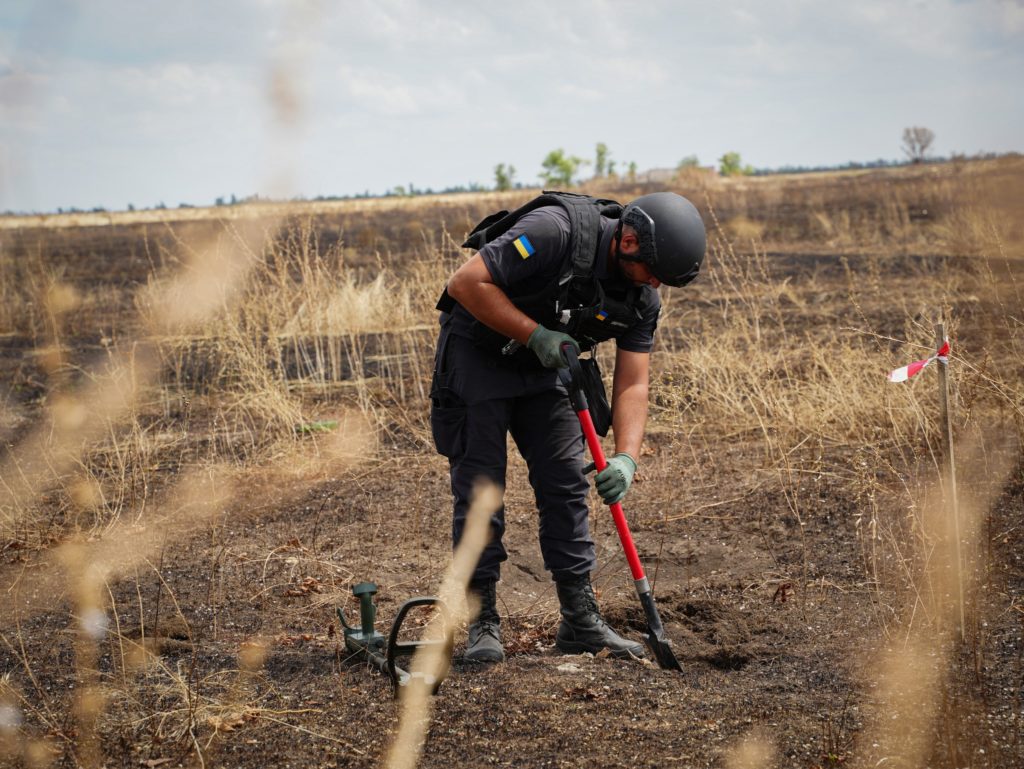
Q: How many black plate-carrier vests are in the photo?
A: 1